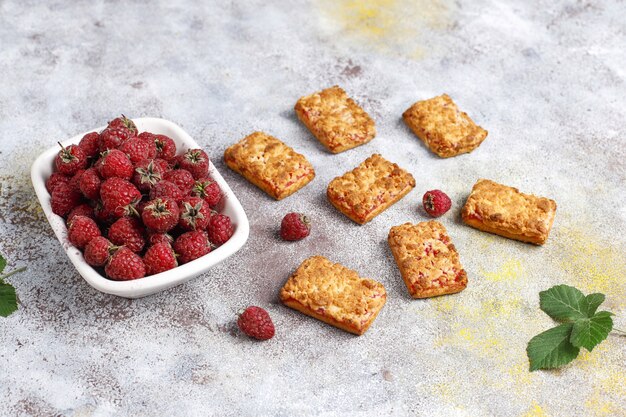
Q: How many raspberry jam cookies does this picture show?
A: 7